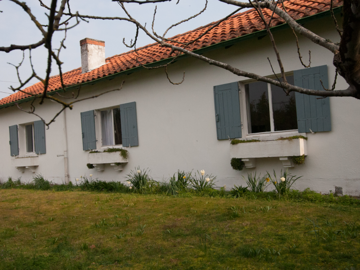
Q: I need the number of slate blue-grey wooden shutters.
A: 6